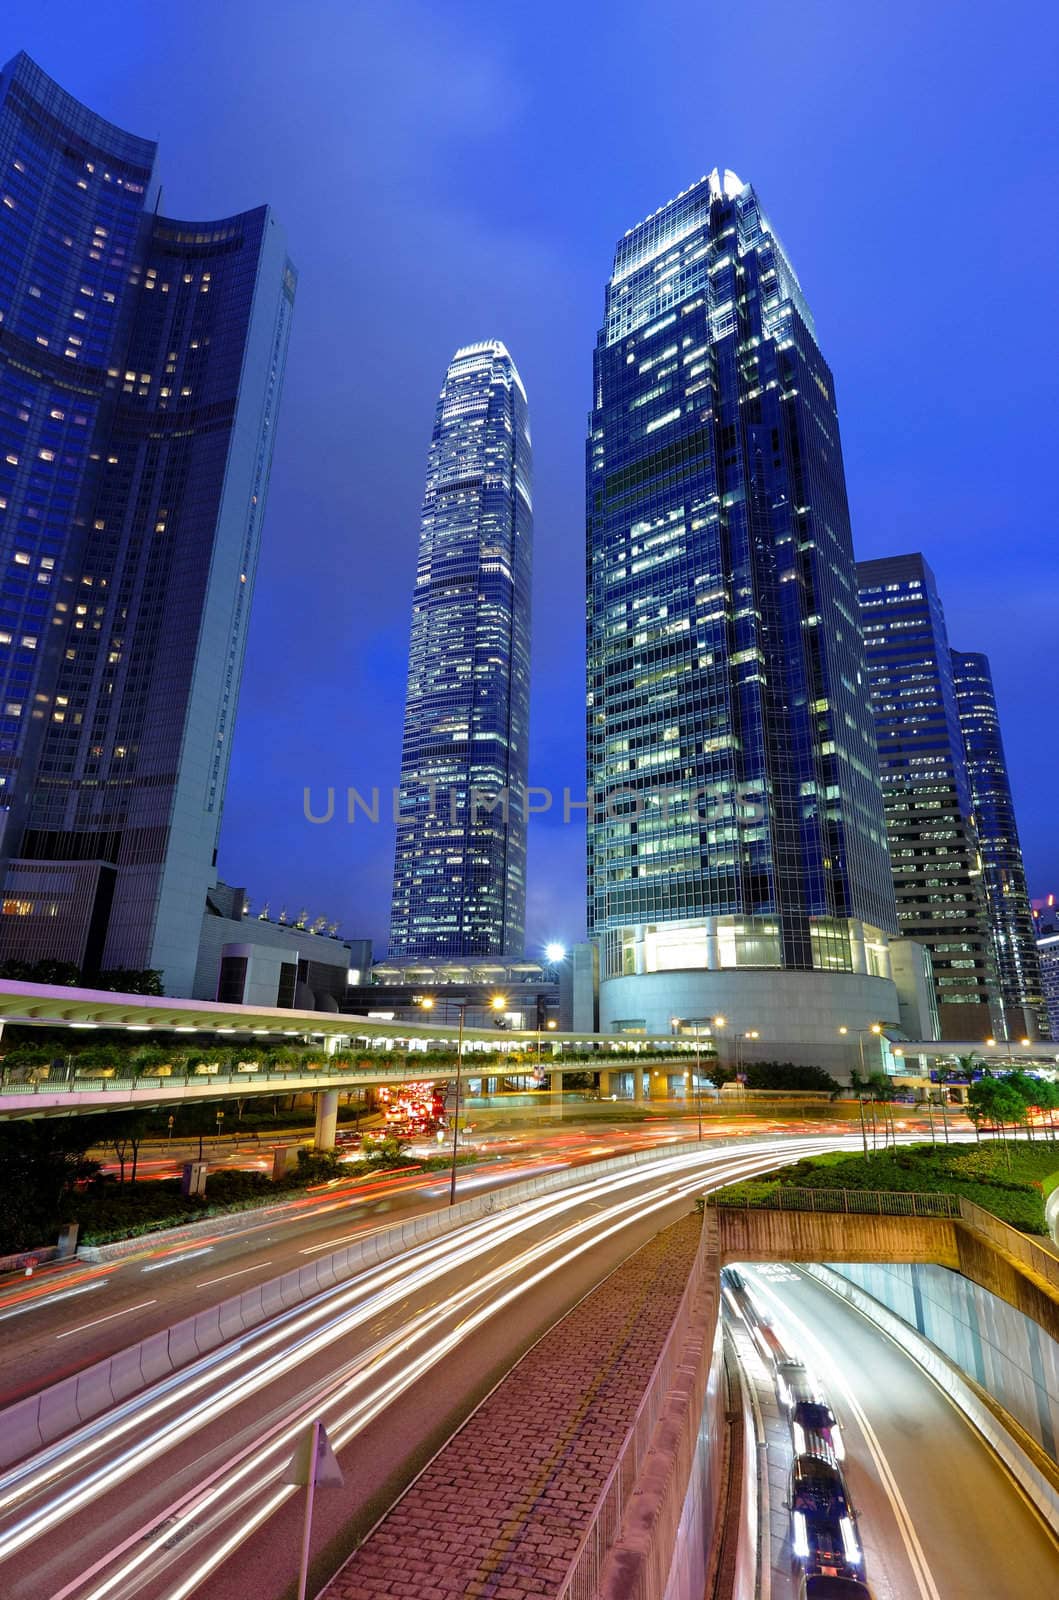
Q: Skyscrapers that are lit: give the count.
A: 5